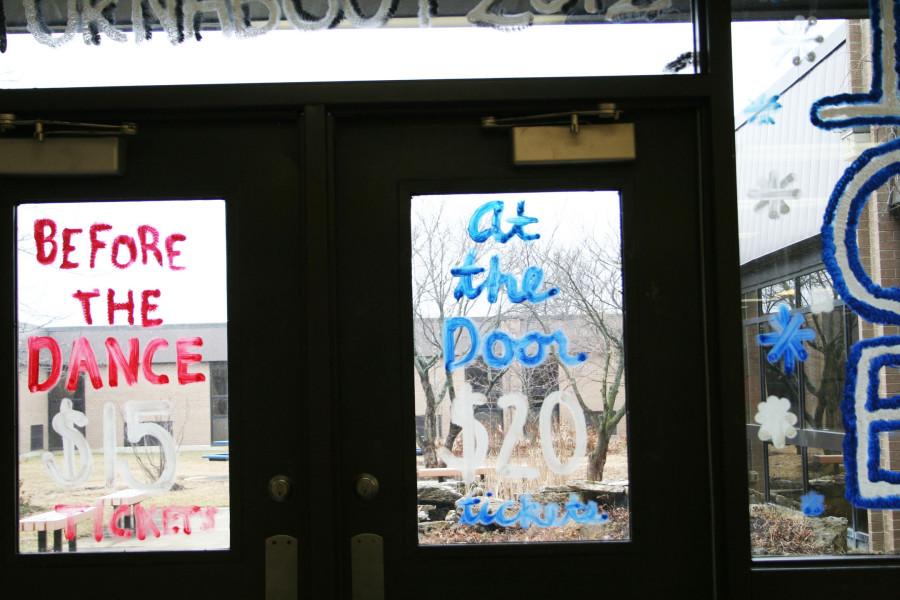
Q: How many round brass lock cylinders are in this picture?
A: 2